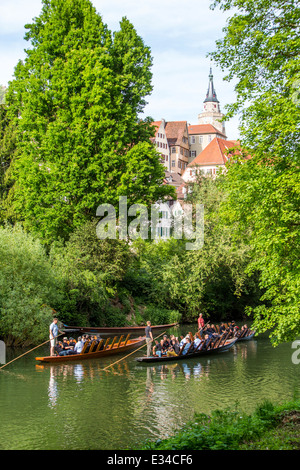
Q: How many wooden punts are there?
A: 4